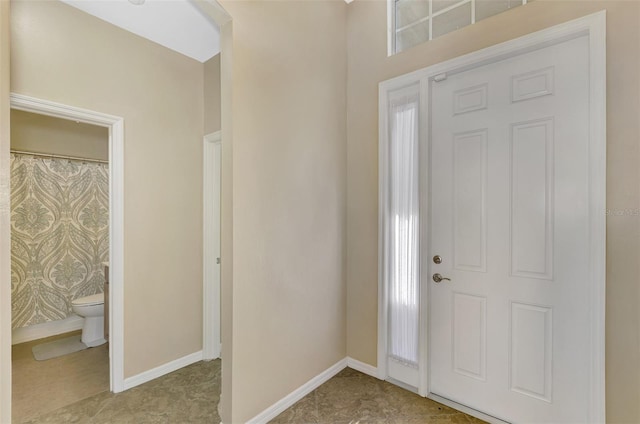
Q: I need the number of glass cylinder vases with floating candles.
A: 0